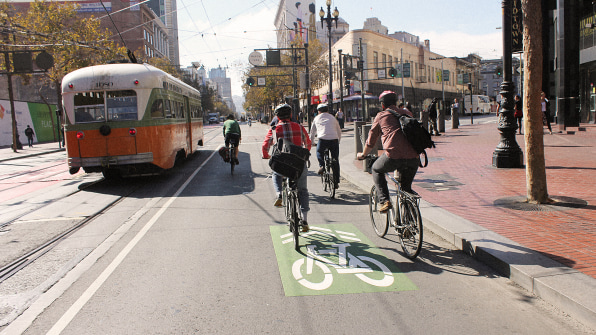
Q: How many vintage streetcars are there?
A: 1